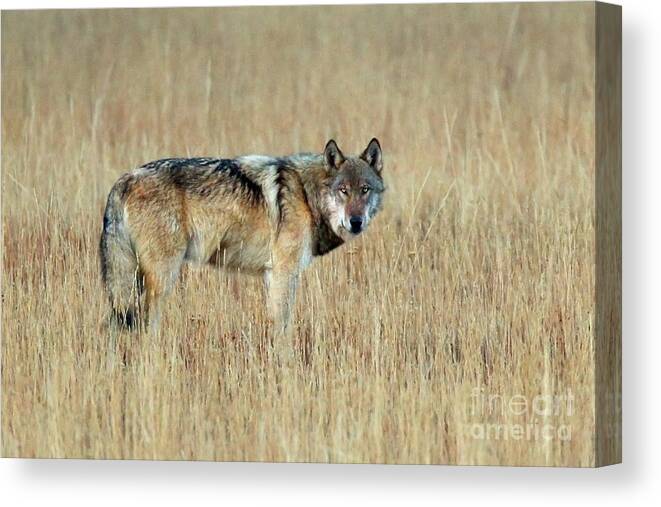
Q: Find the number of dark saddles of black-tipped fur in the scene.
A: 1